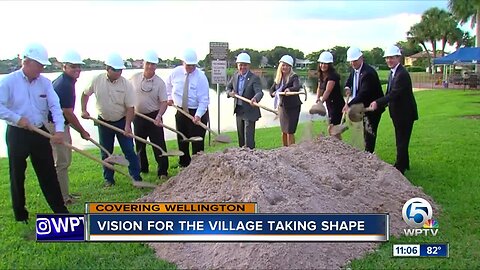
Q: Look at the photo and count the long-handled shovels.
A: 10